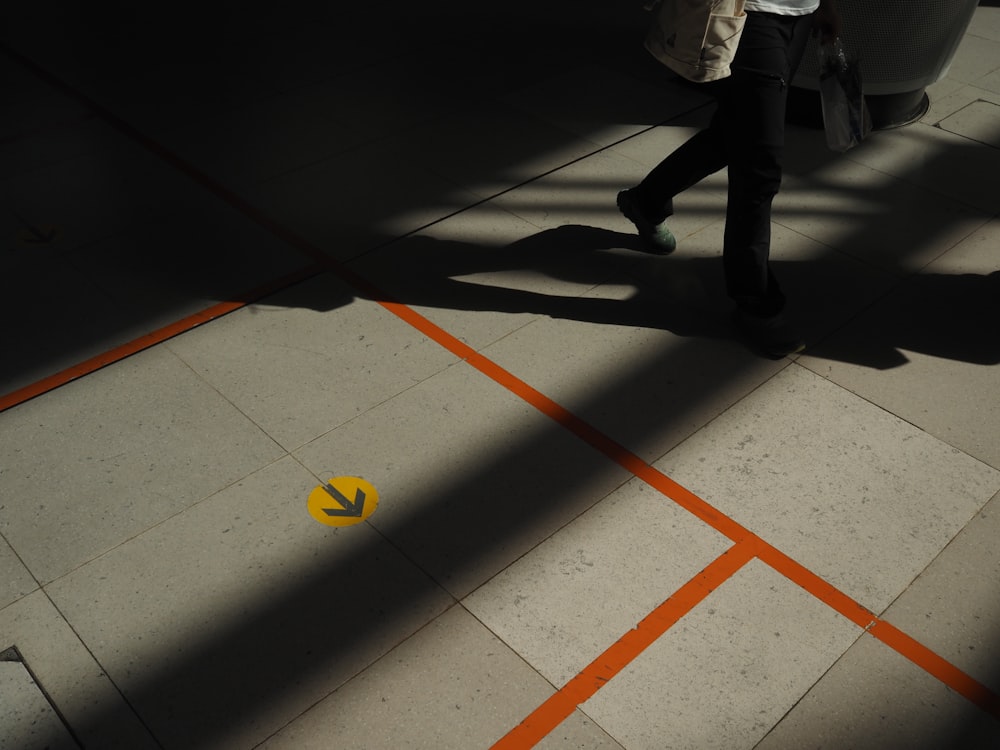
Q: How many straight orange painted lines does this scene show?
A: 3